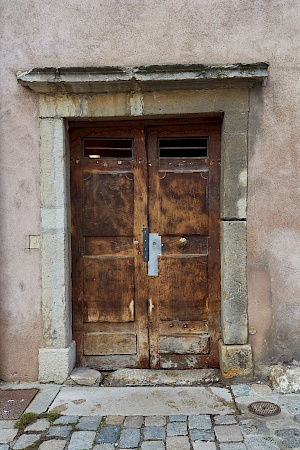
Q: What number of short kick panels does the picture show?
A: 2